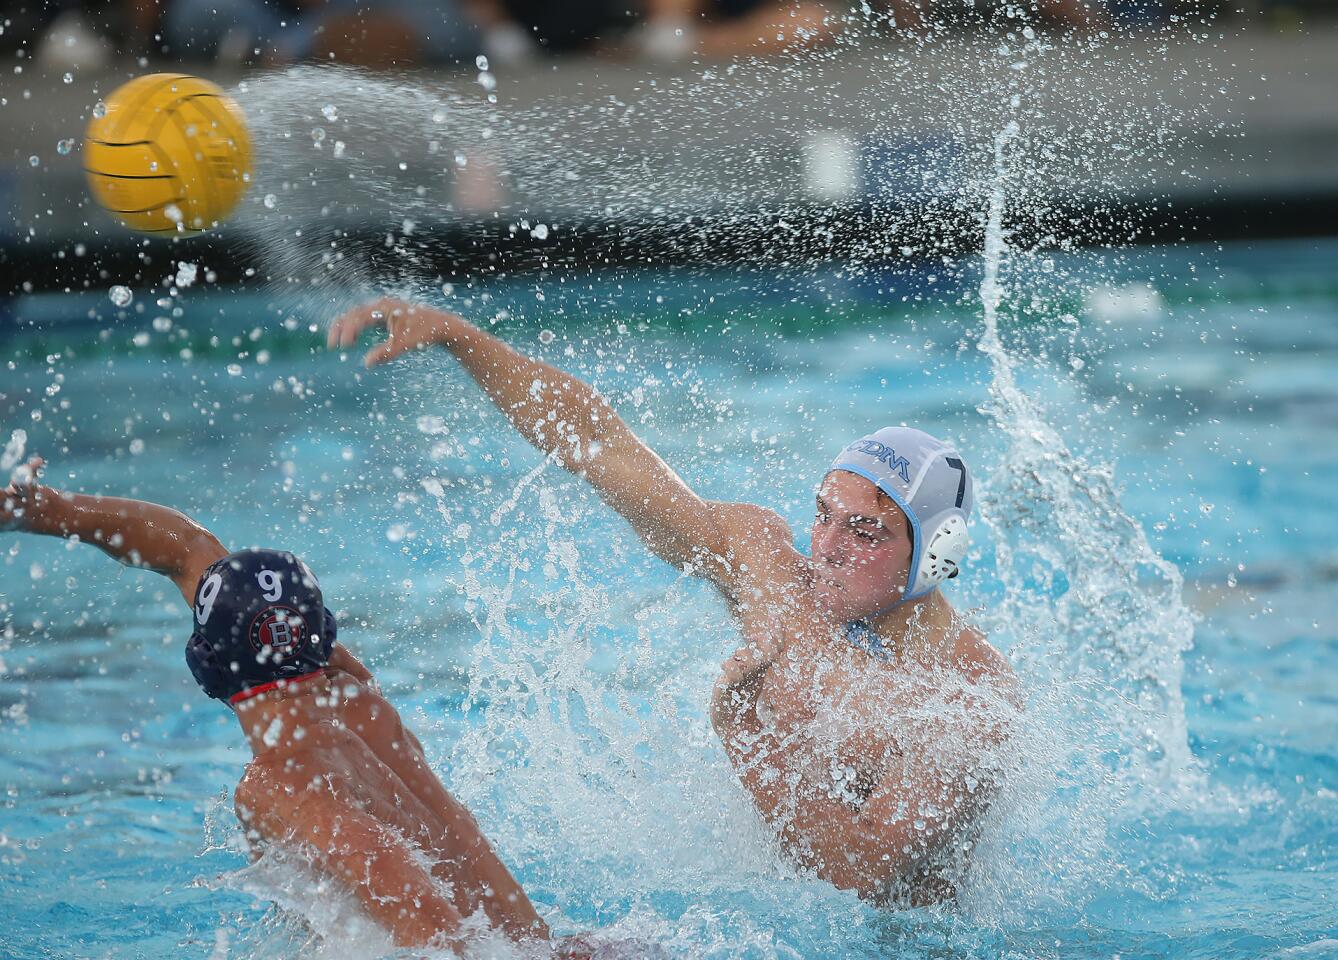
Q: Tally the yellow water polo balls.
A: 1